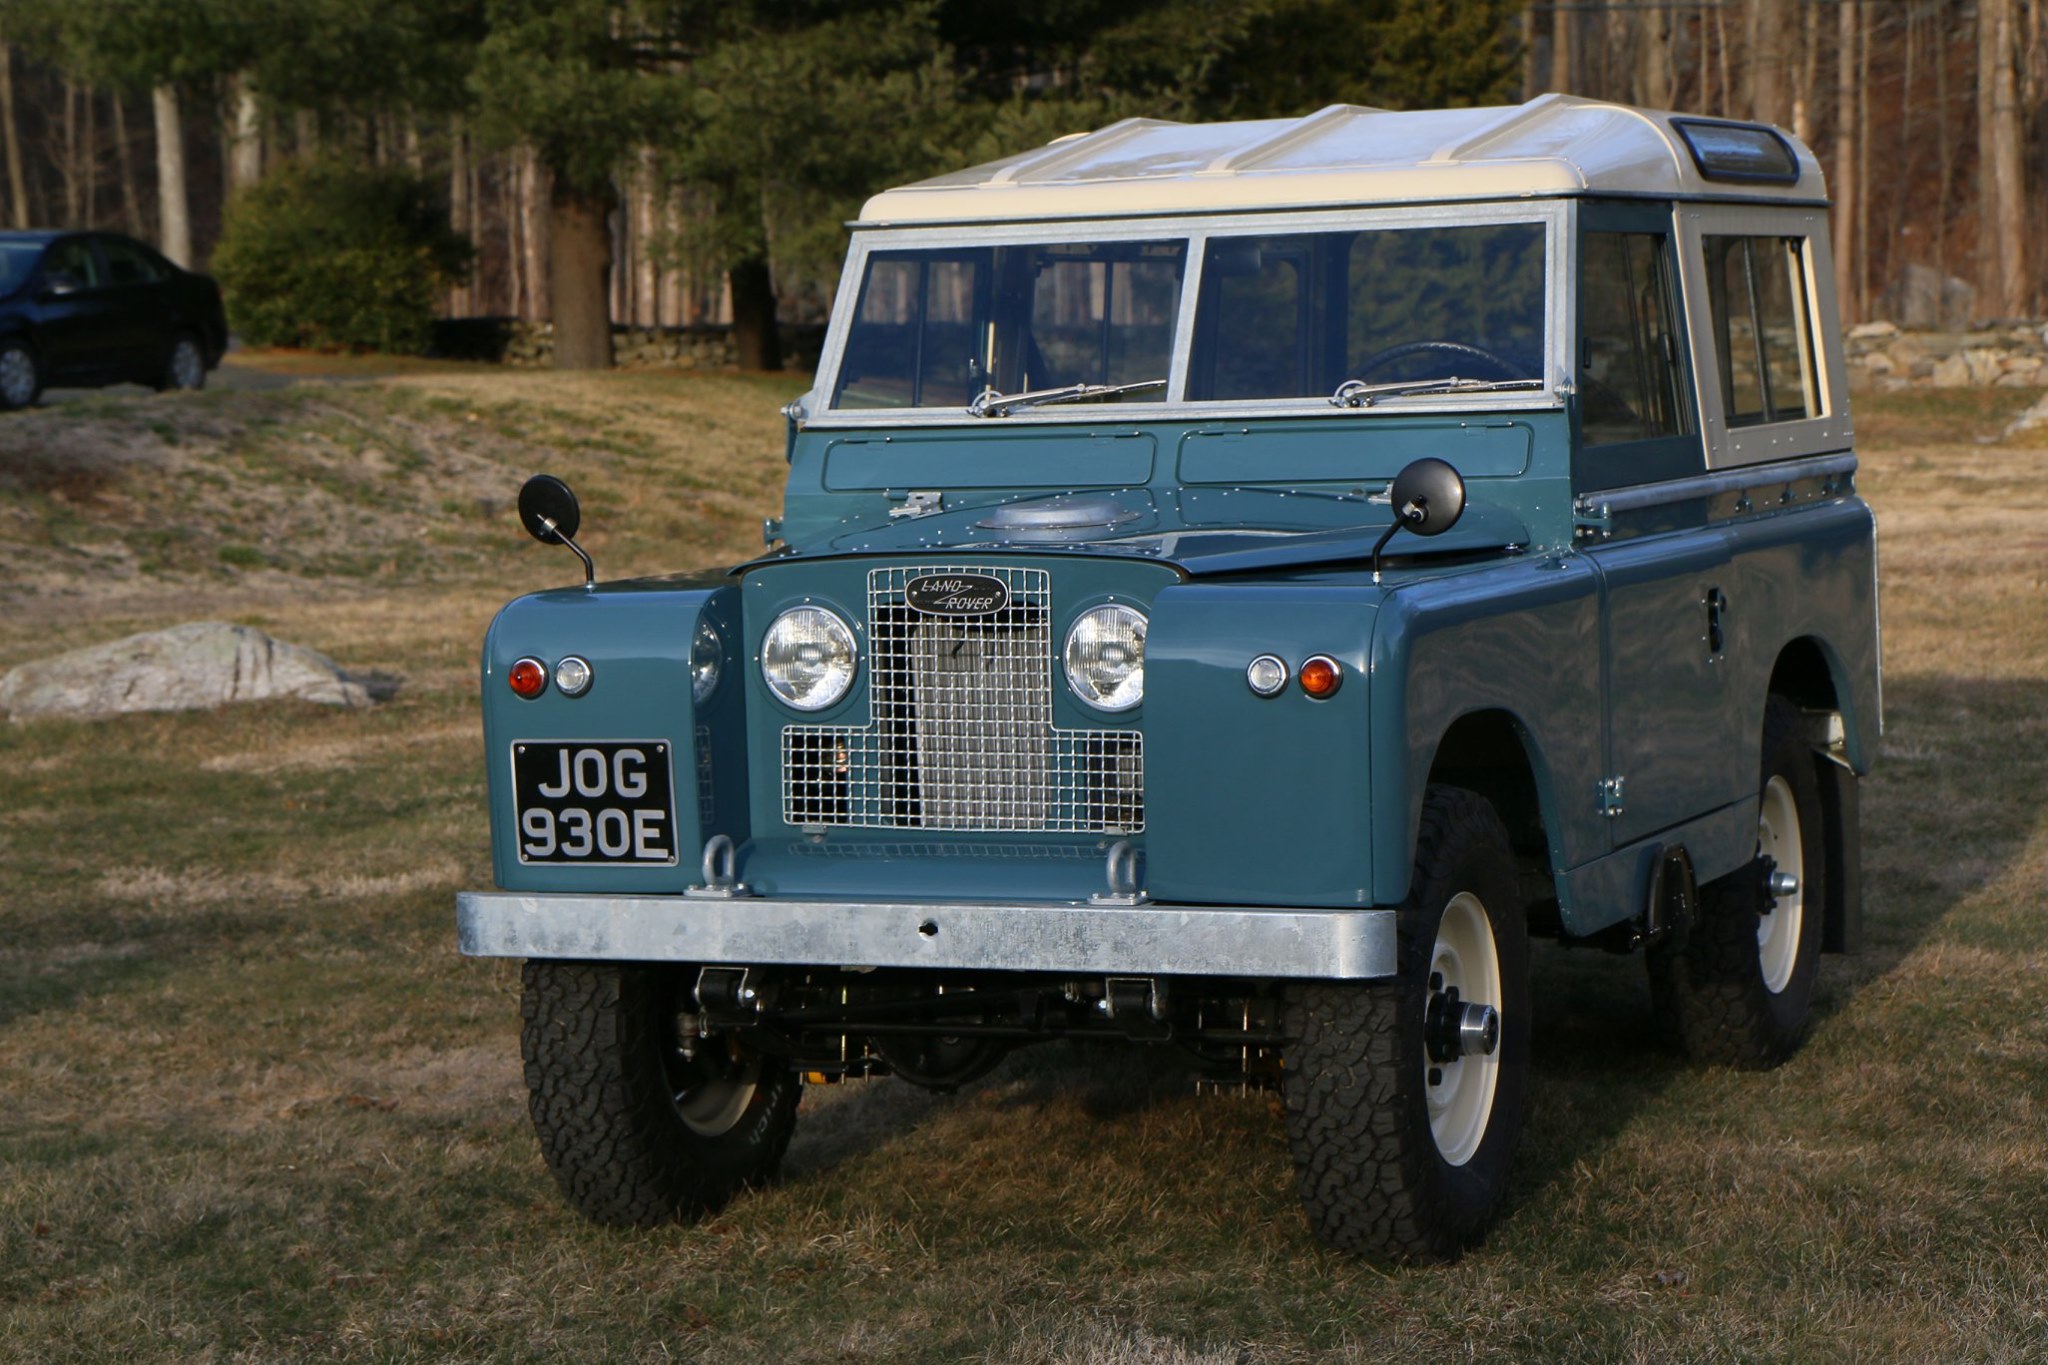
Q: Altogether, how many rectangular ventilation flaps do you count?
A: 2